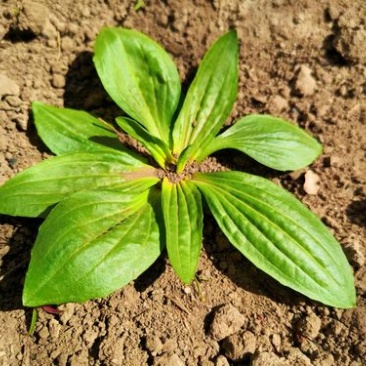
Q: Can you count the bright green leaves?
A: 9